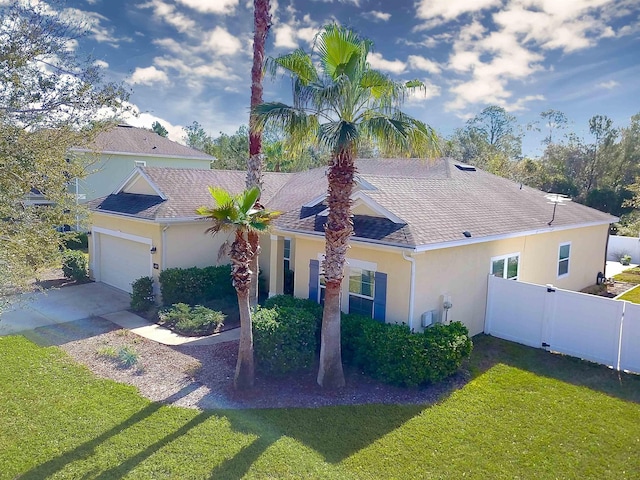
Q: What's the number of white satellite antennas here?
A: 1